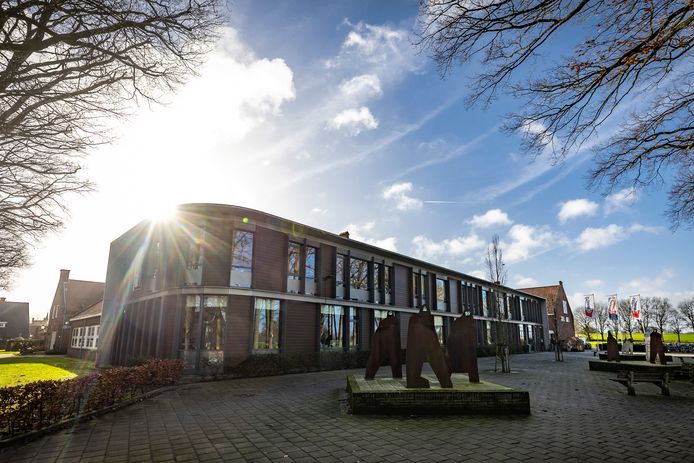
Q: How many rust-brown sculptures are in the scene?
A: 5